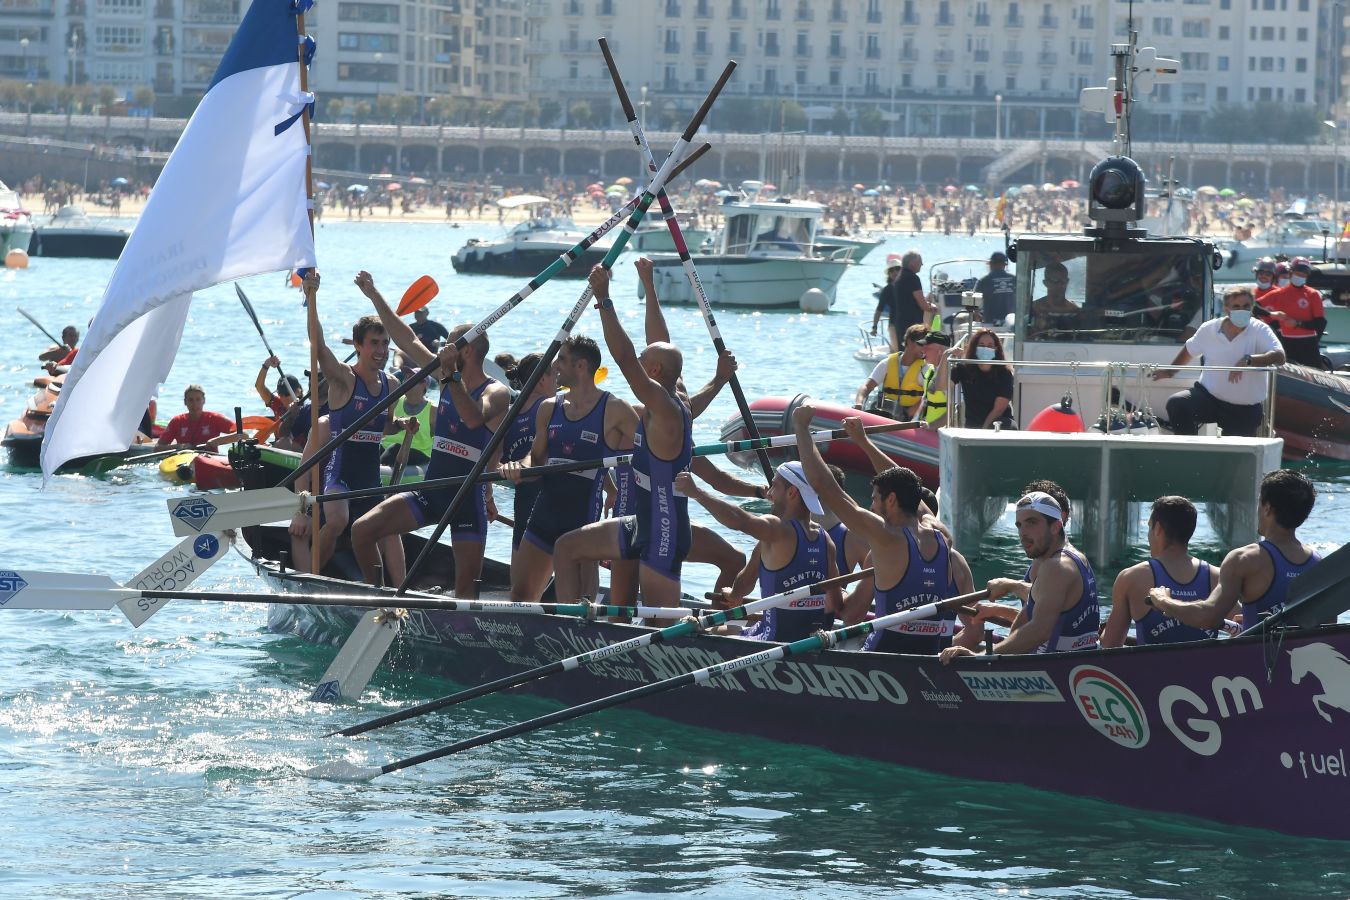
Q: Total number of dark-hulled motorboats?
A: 2